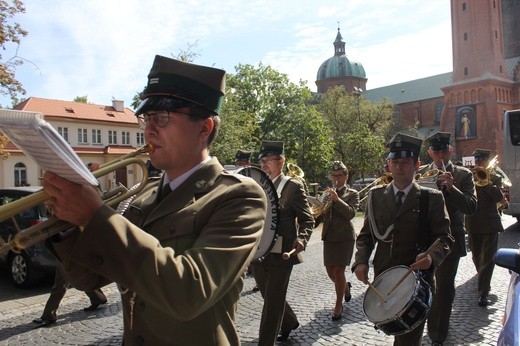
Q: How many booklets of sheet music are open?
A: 1